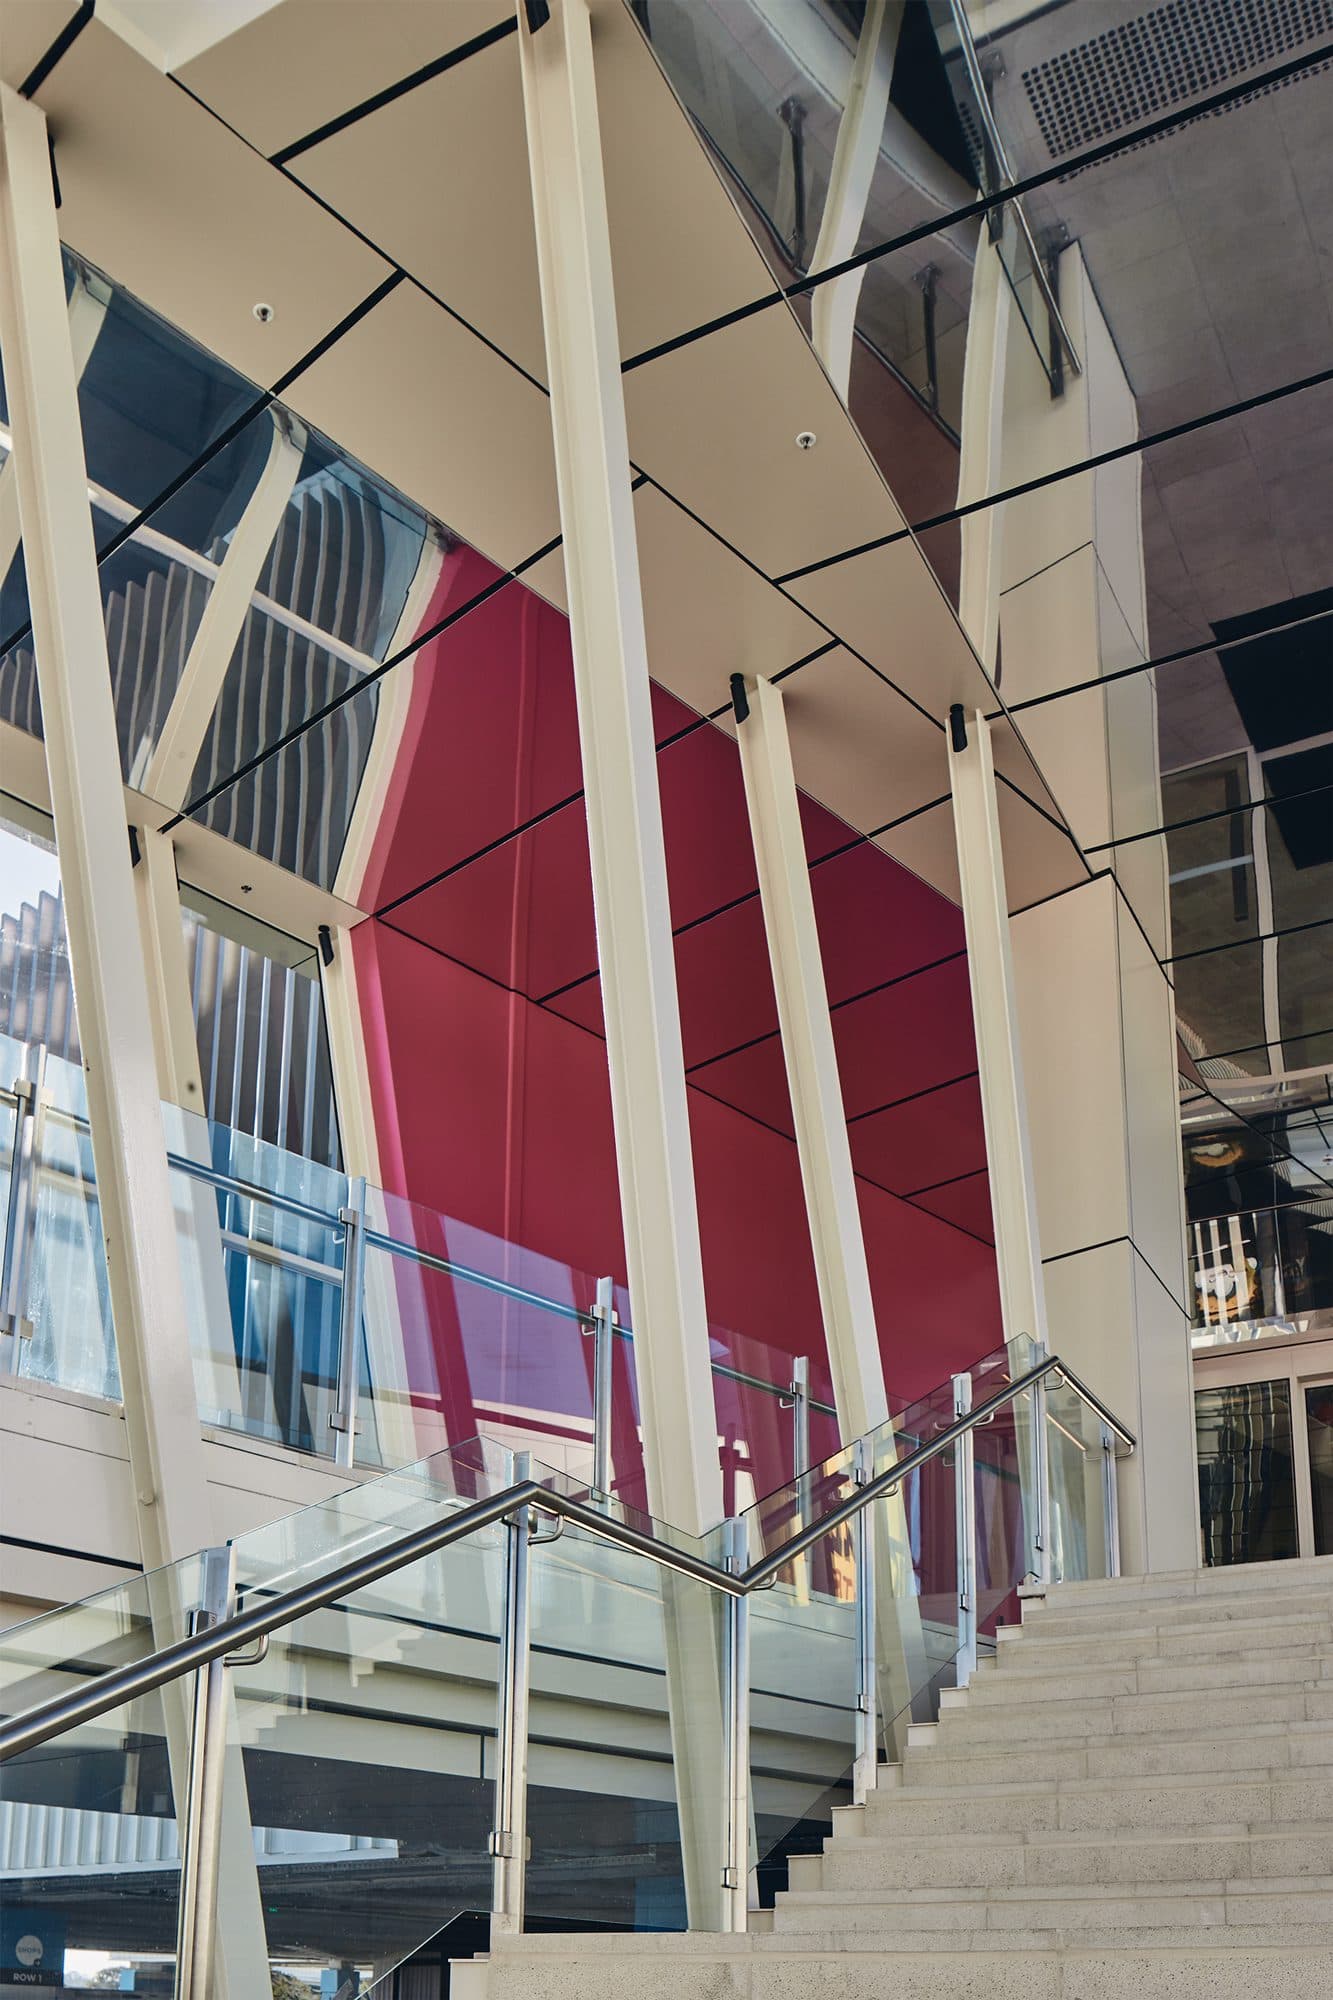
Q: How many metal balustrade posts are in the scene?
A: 11